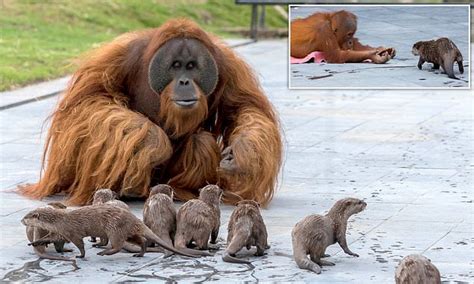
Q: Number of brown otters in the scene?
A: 9